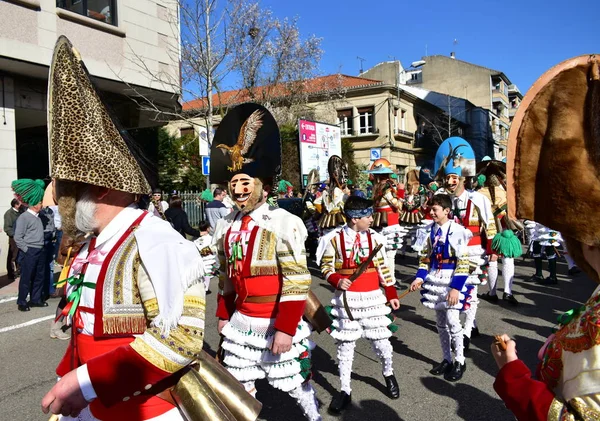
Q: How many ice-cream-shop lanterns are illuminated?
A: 0